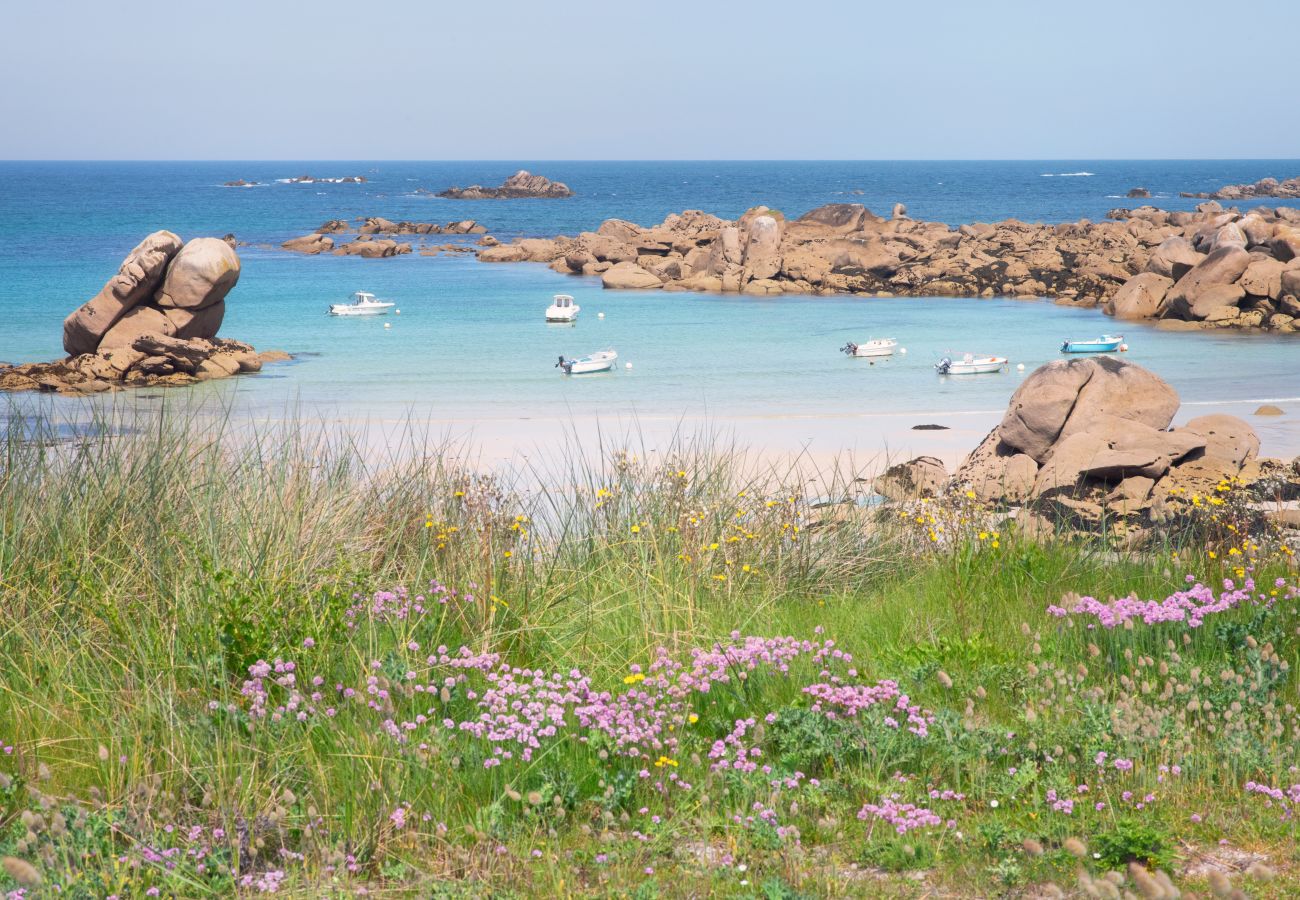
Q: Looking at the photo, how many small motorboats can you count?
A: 6